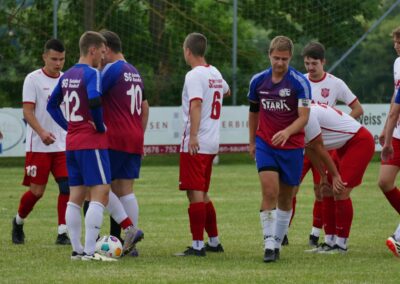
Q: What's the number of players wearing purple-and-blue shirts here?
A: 3